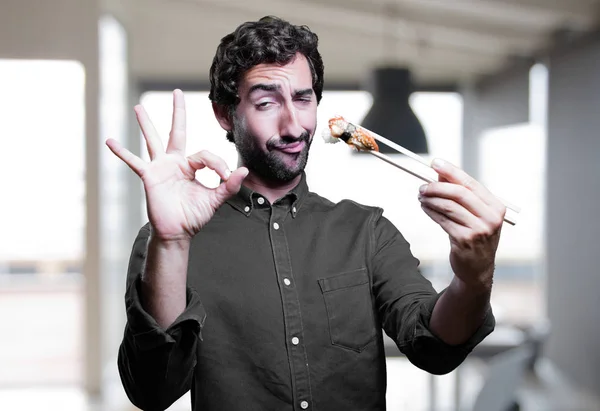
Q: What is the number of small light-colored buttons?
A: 7